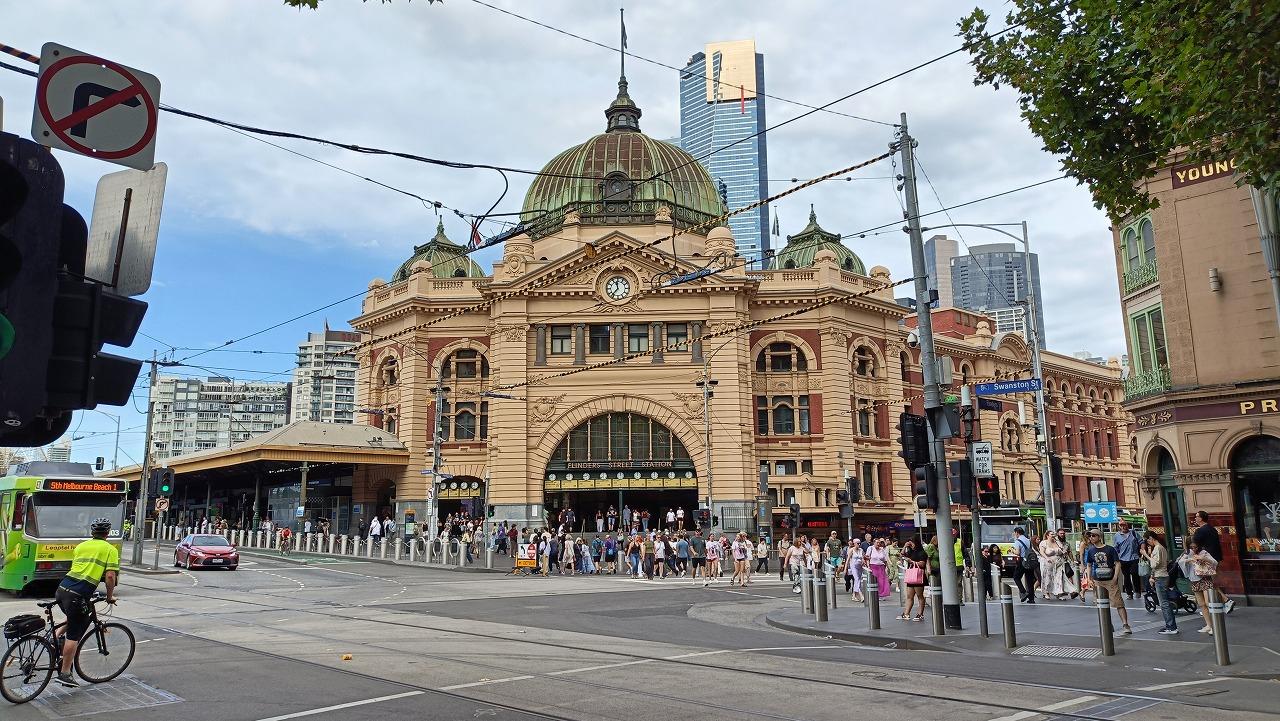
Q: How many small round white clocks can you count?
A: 13